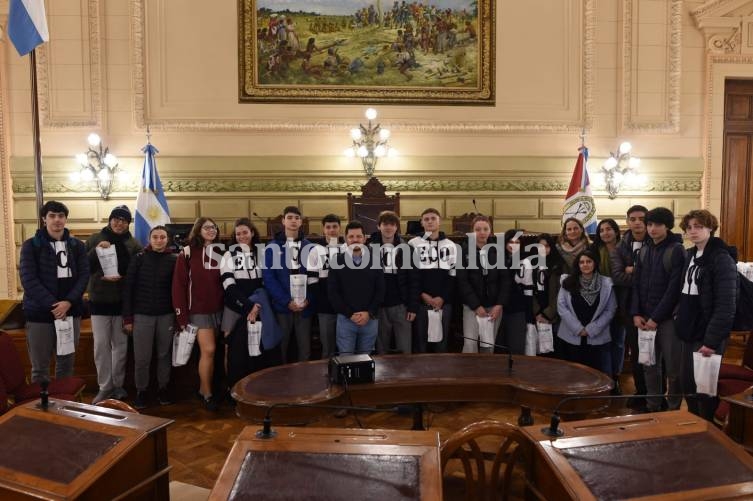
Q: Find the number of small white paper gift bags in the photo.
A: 11